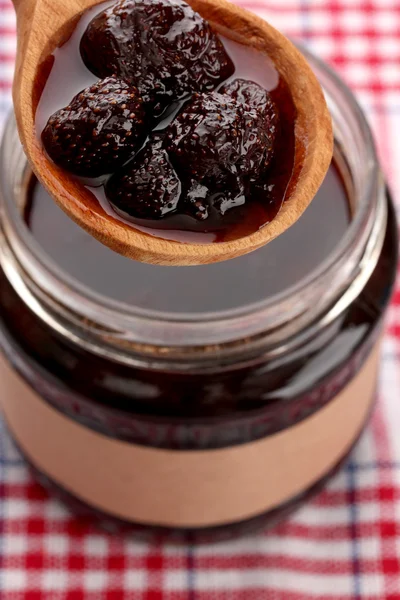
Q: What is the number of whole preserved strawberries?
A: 4